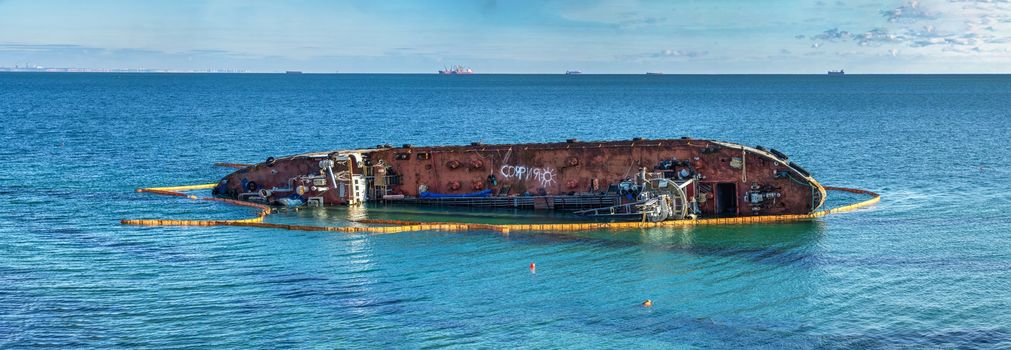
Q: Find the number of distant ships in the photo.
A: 5